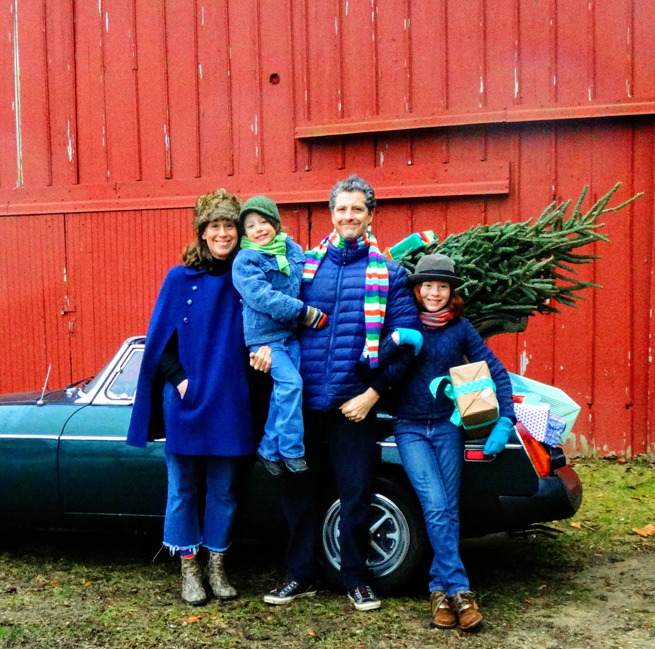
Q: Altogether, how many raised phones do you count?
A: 0